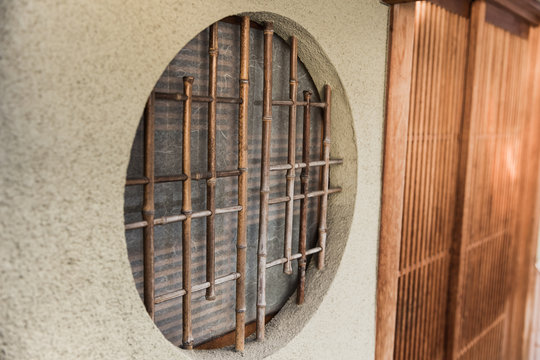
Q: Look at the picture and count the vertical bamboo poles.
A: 8